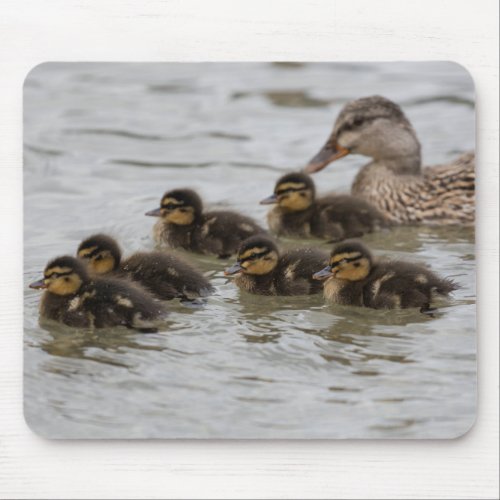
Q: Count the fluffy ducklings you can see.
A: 6